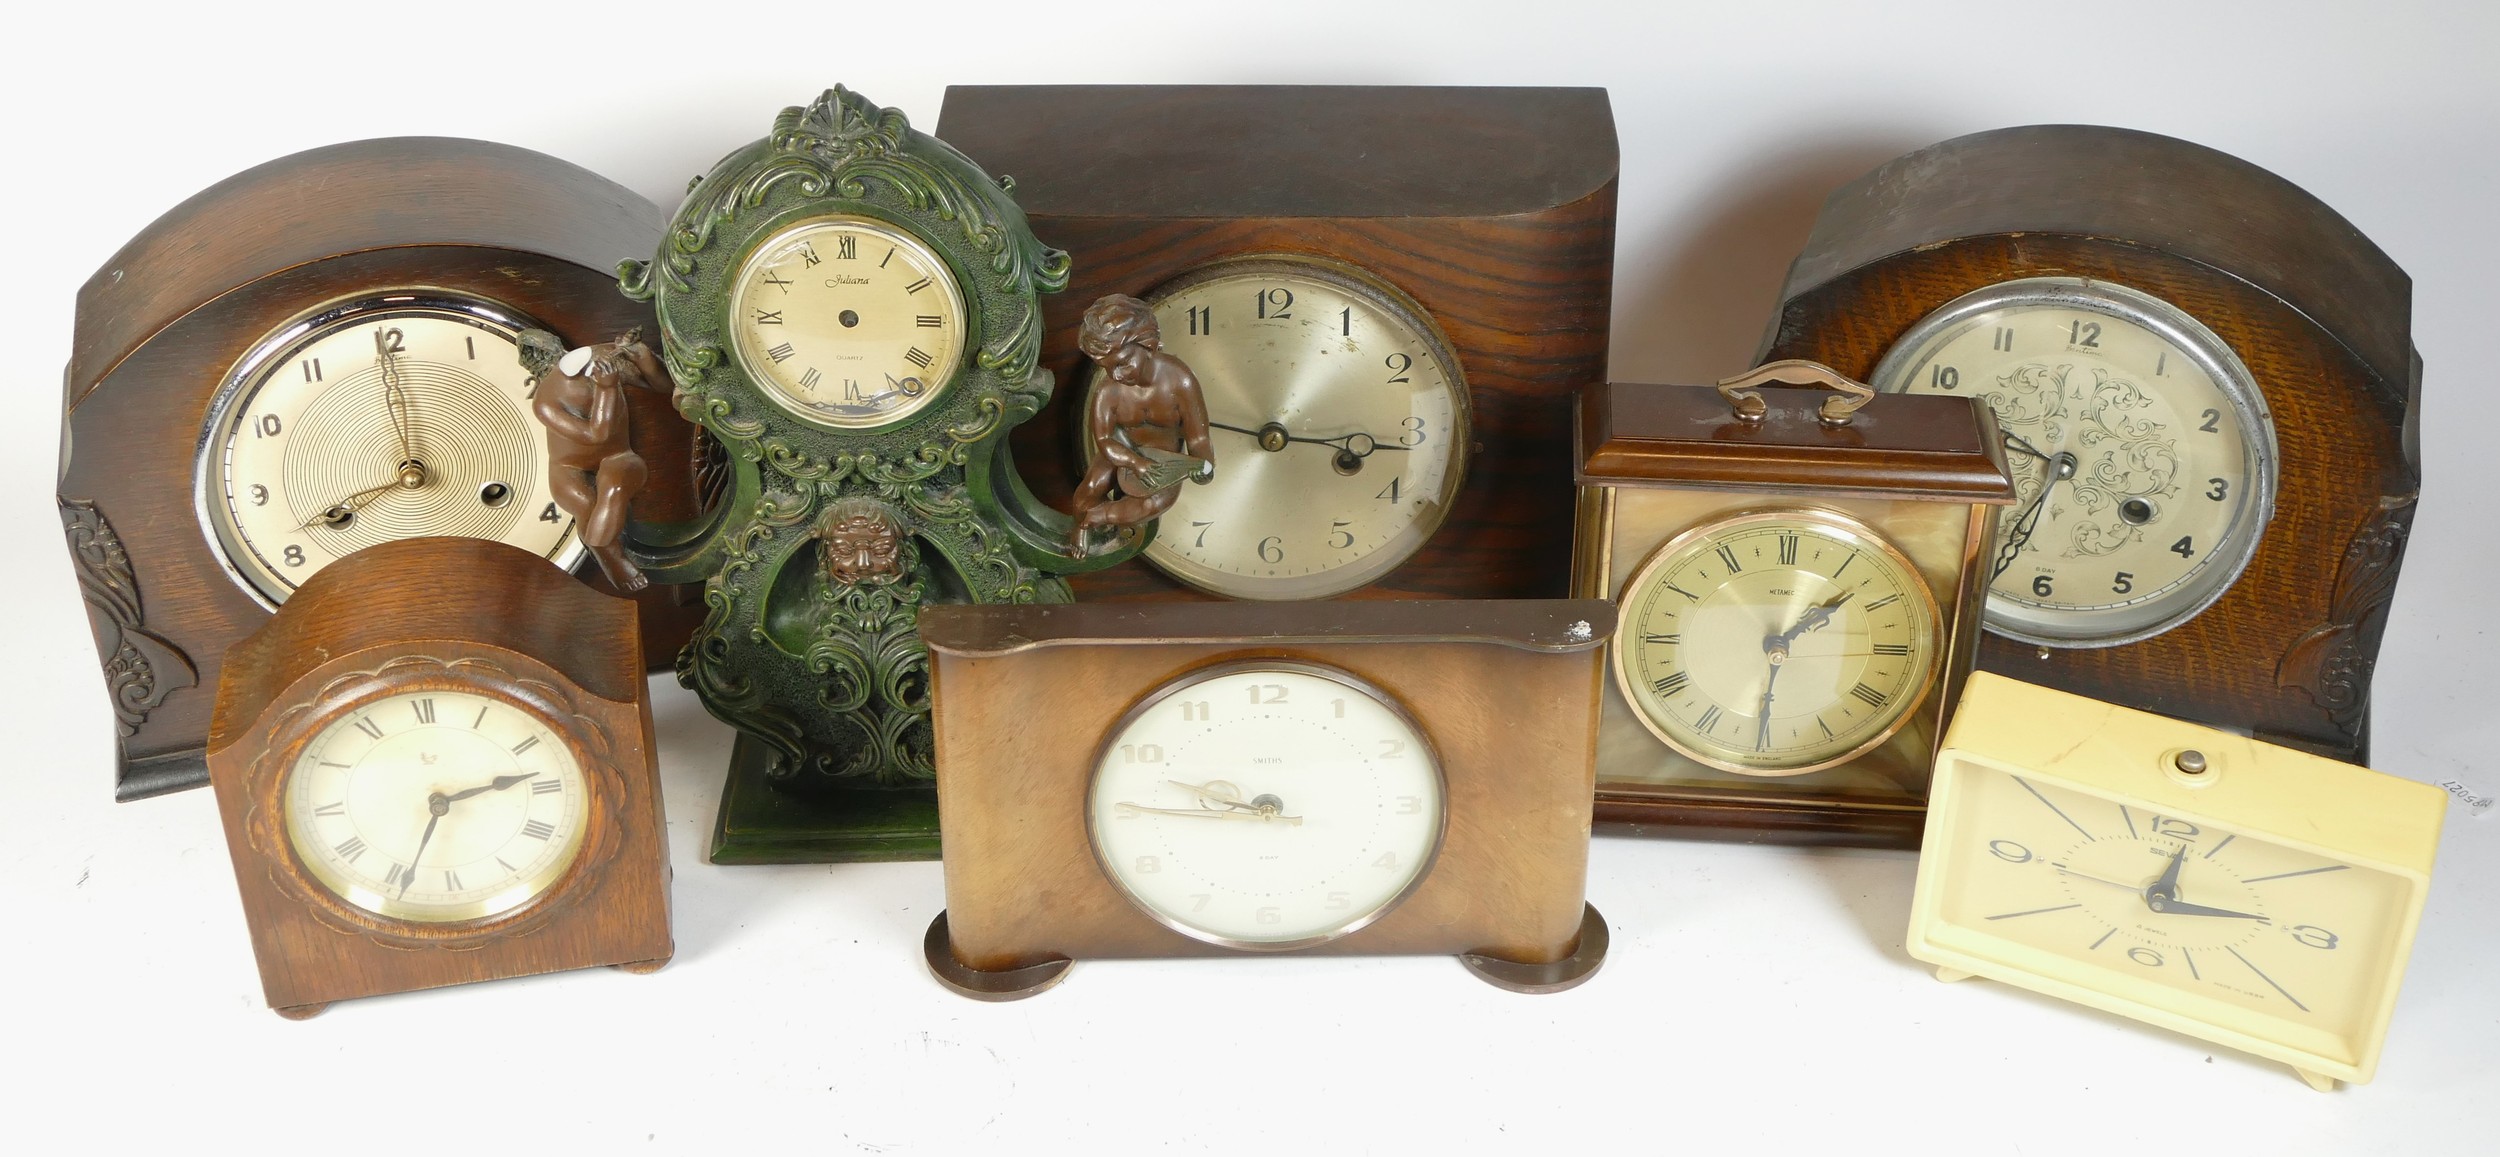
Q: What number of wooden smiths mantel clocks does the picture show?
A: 1